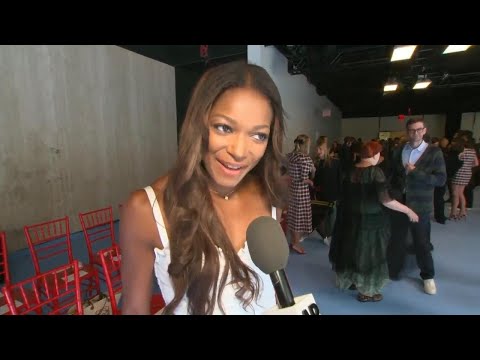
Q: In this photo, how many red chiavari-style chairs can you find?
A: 5